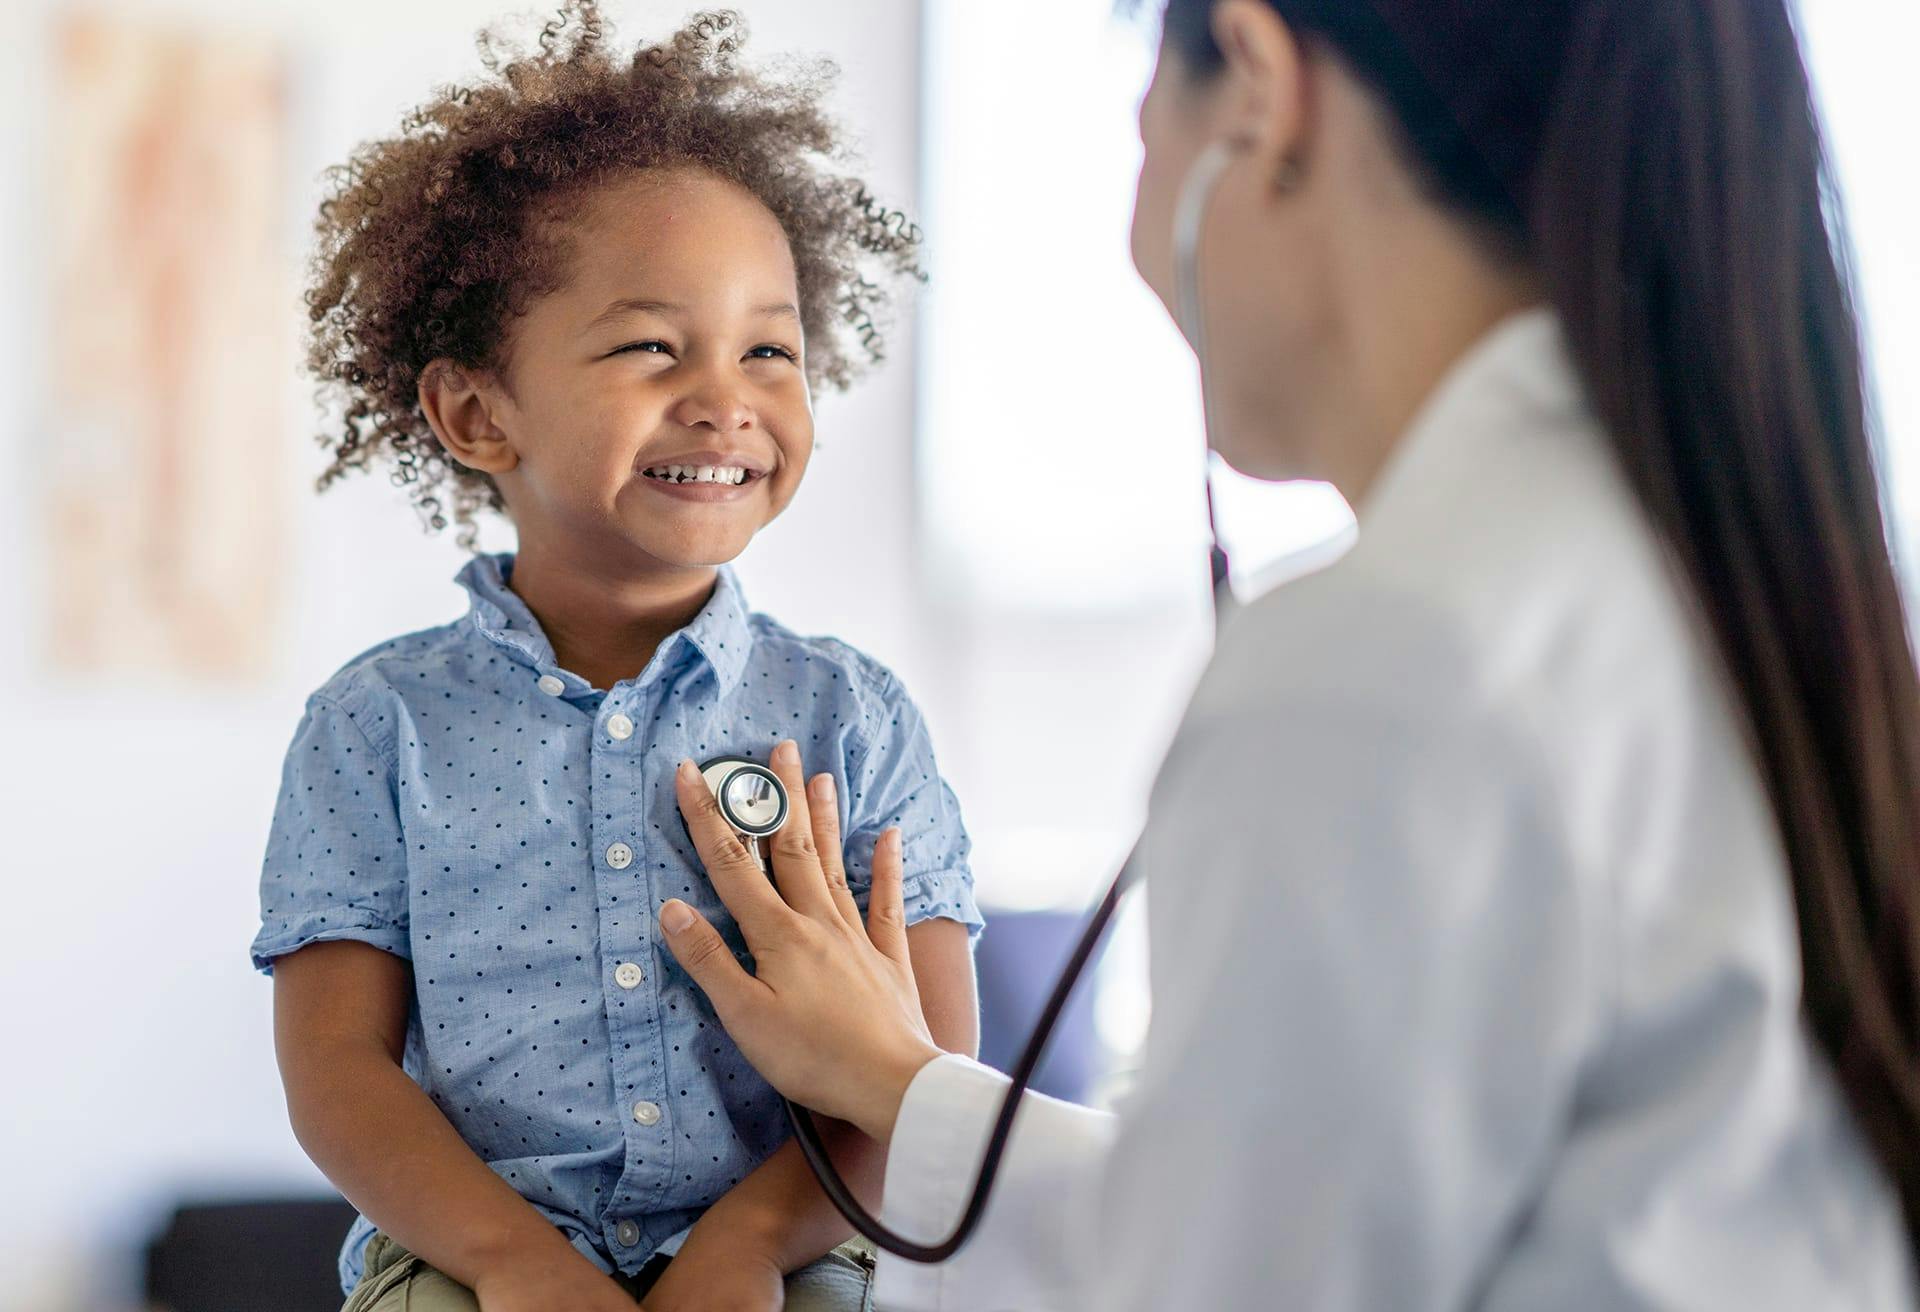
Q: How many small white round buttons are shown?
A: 6